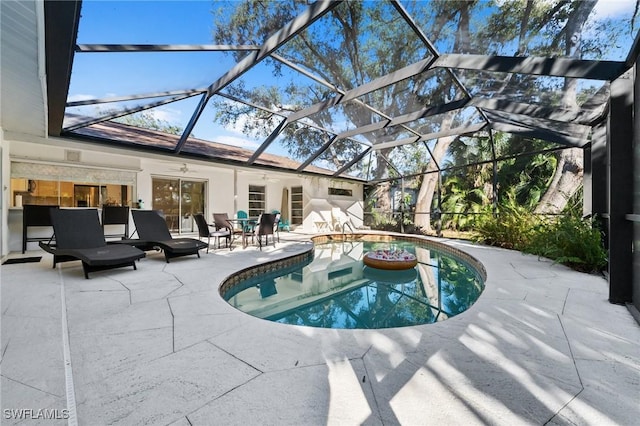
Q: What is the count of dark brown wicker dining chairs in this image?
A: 4